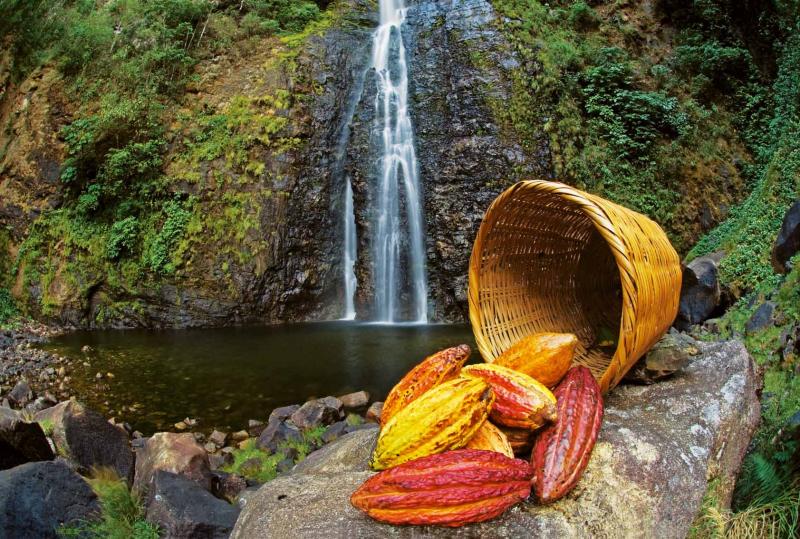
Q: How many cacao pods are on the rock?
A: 8